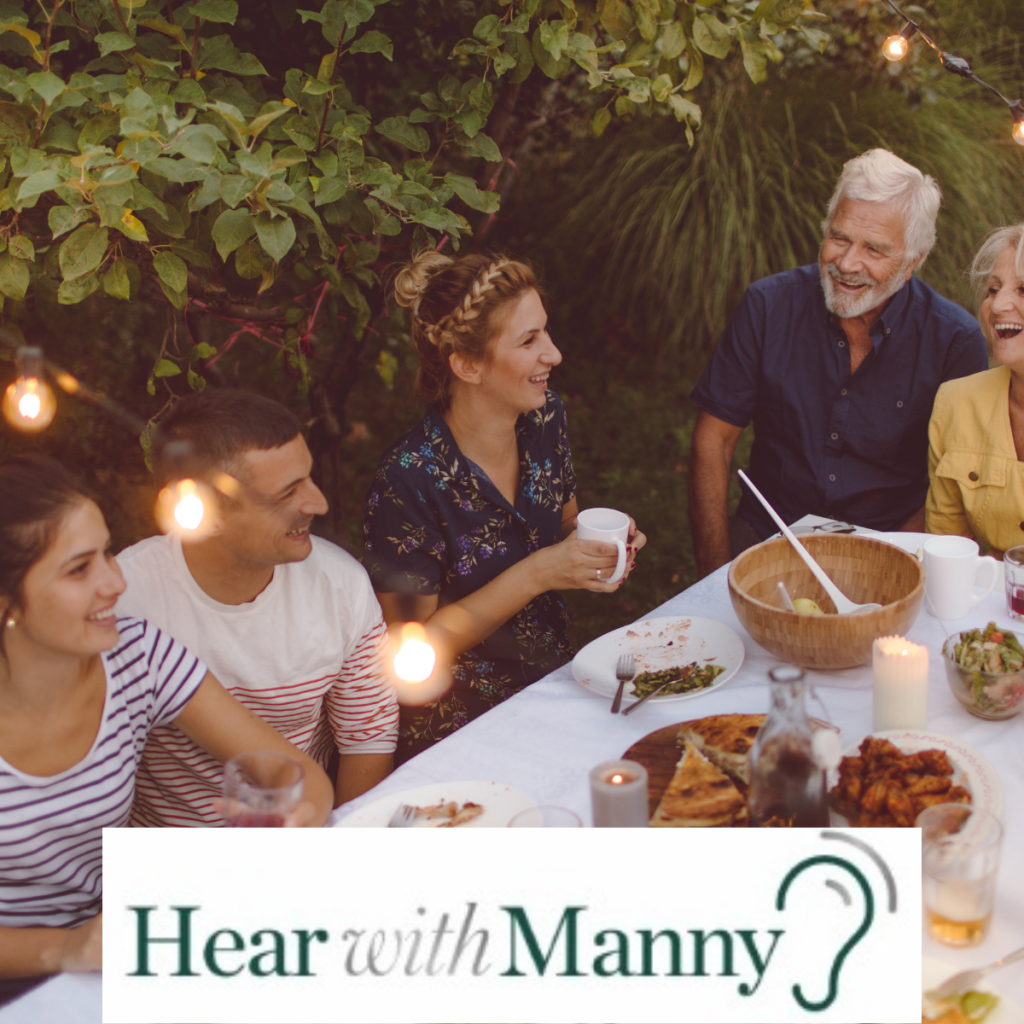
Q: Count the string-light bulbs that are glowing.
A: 5